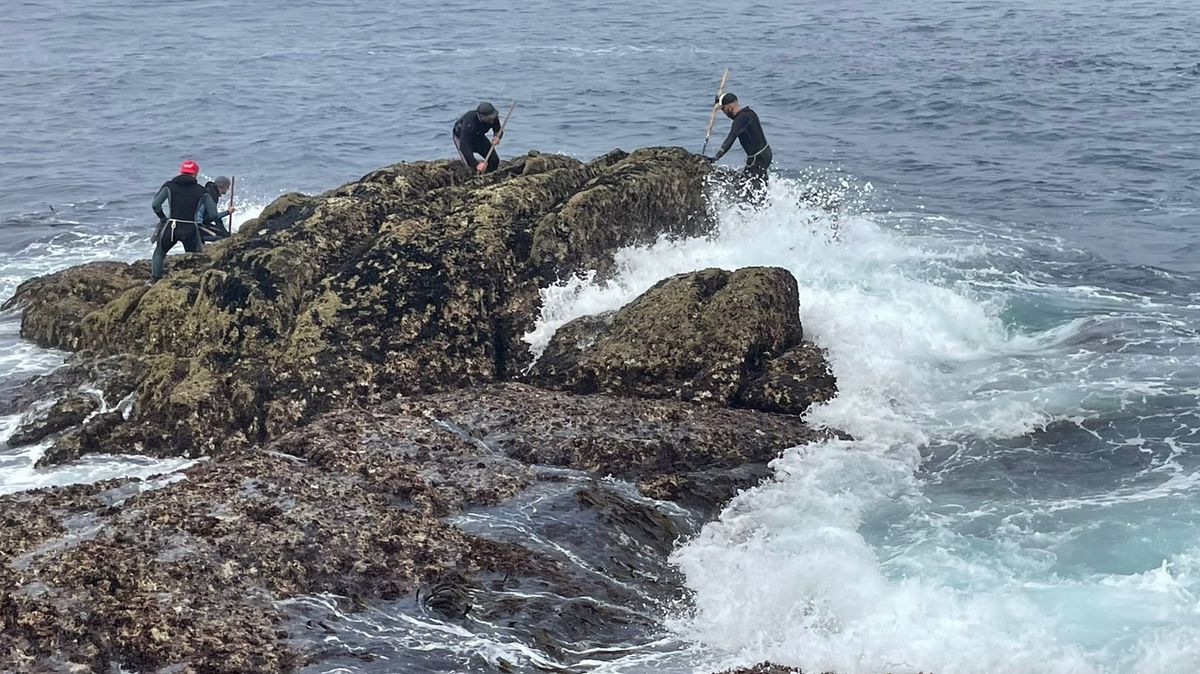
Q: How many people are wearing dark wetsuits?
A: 4